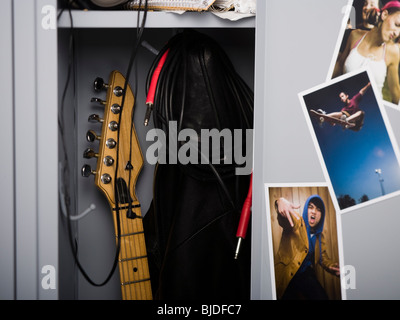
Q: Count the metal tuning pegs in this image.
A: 6